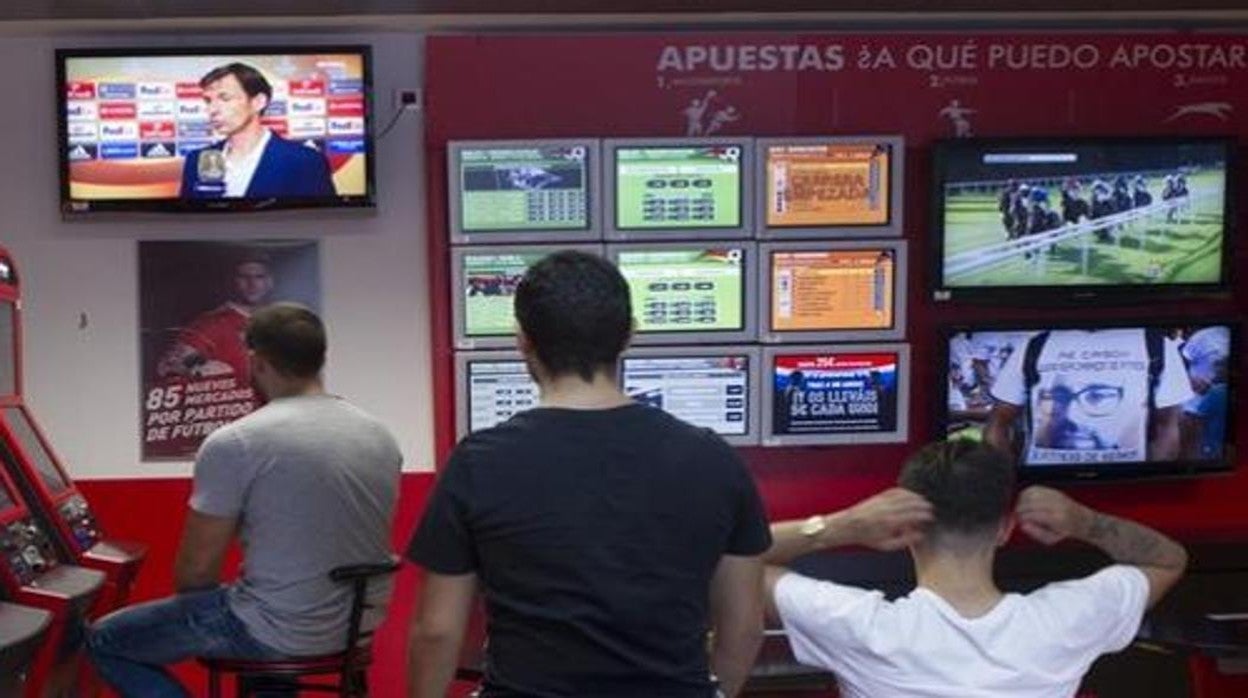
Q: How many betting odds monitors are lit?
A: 9